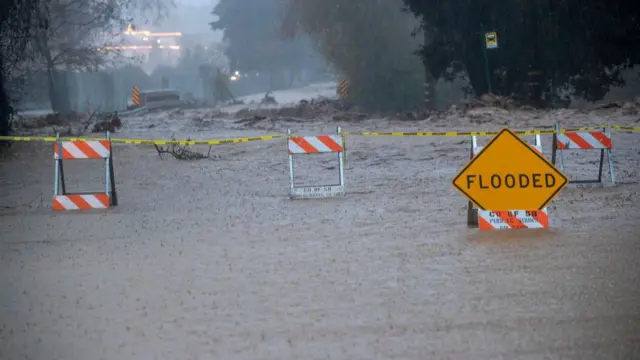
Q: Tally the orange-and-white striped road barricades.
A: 4